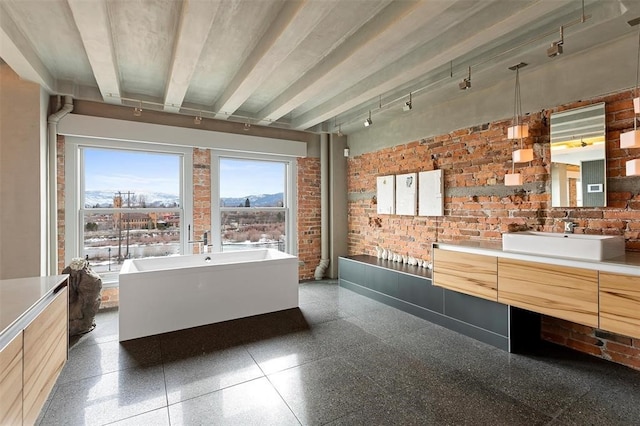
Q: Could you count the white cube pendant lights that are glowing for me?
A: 6